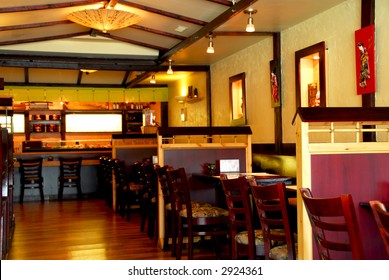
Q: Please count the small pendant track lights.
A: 4